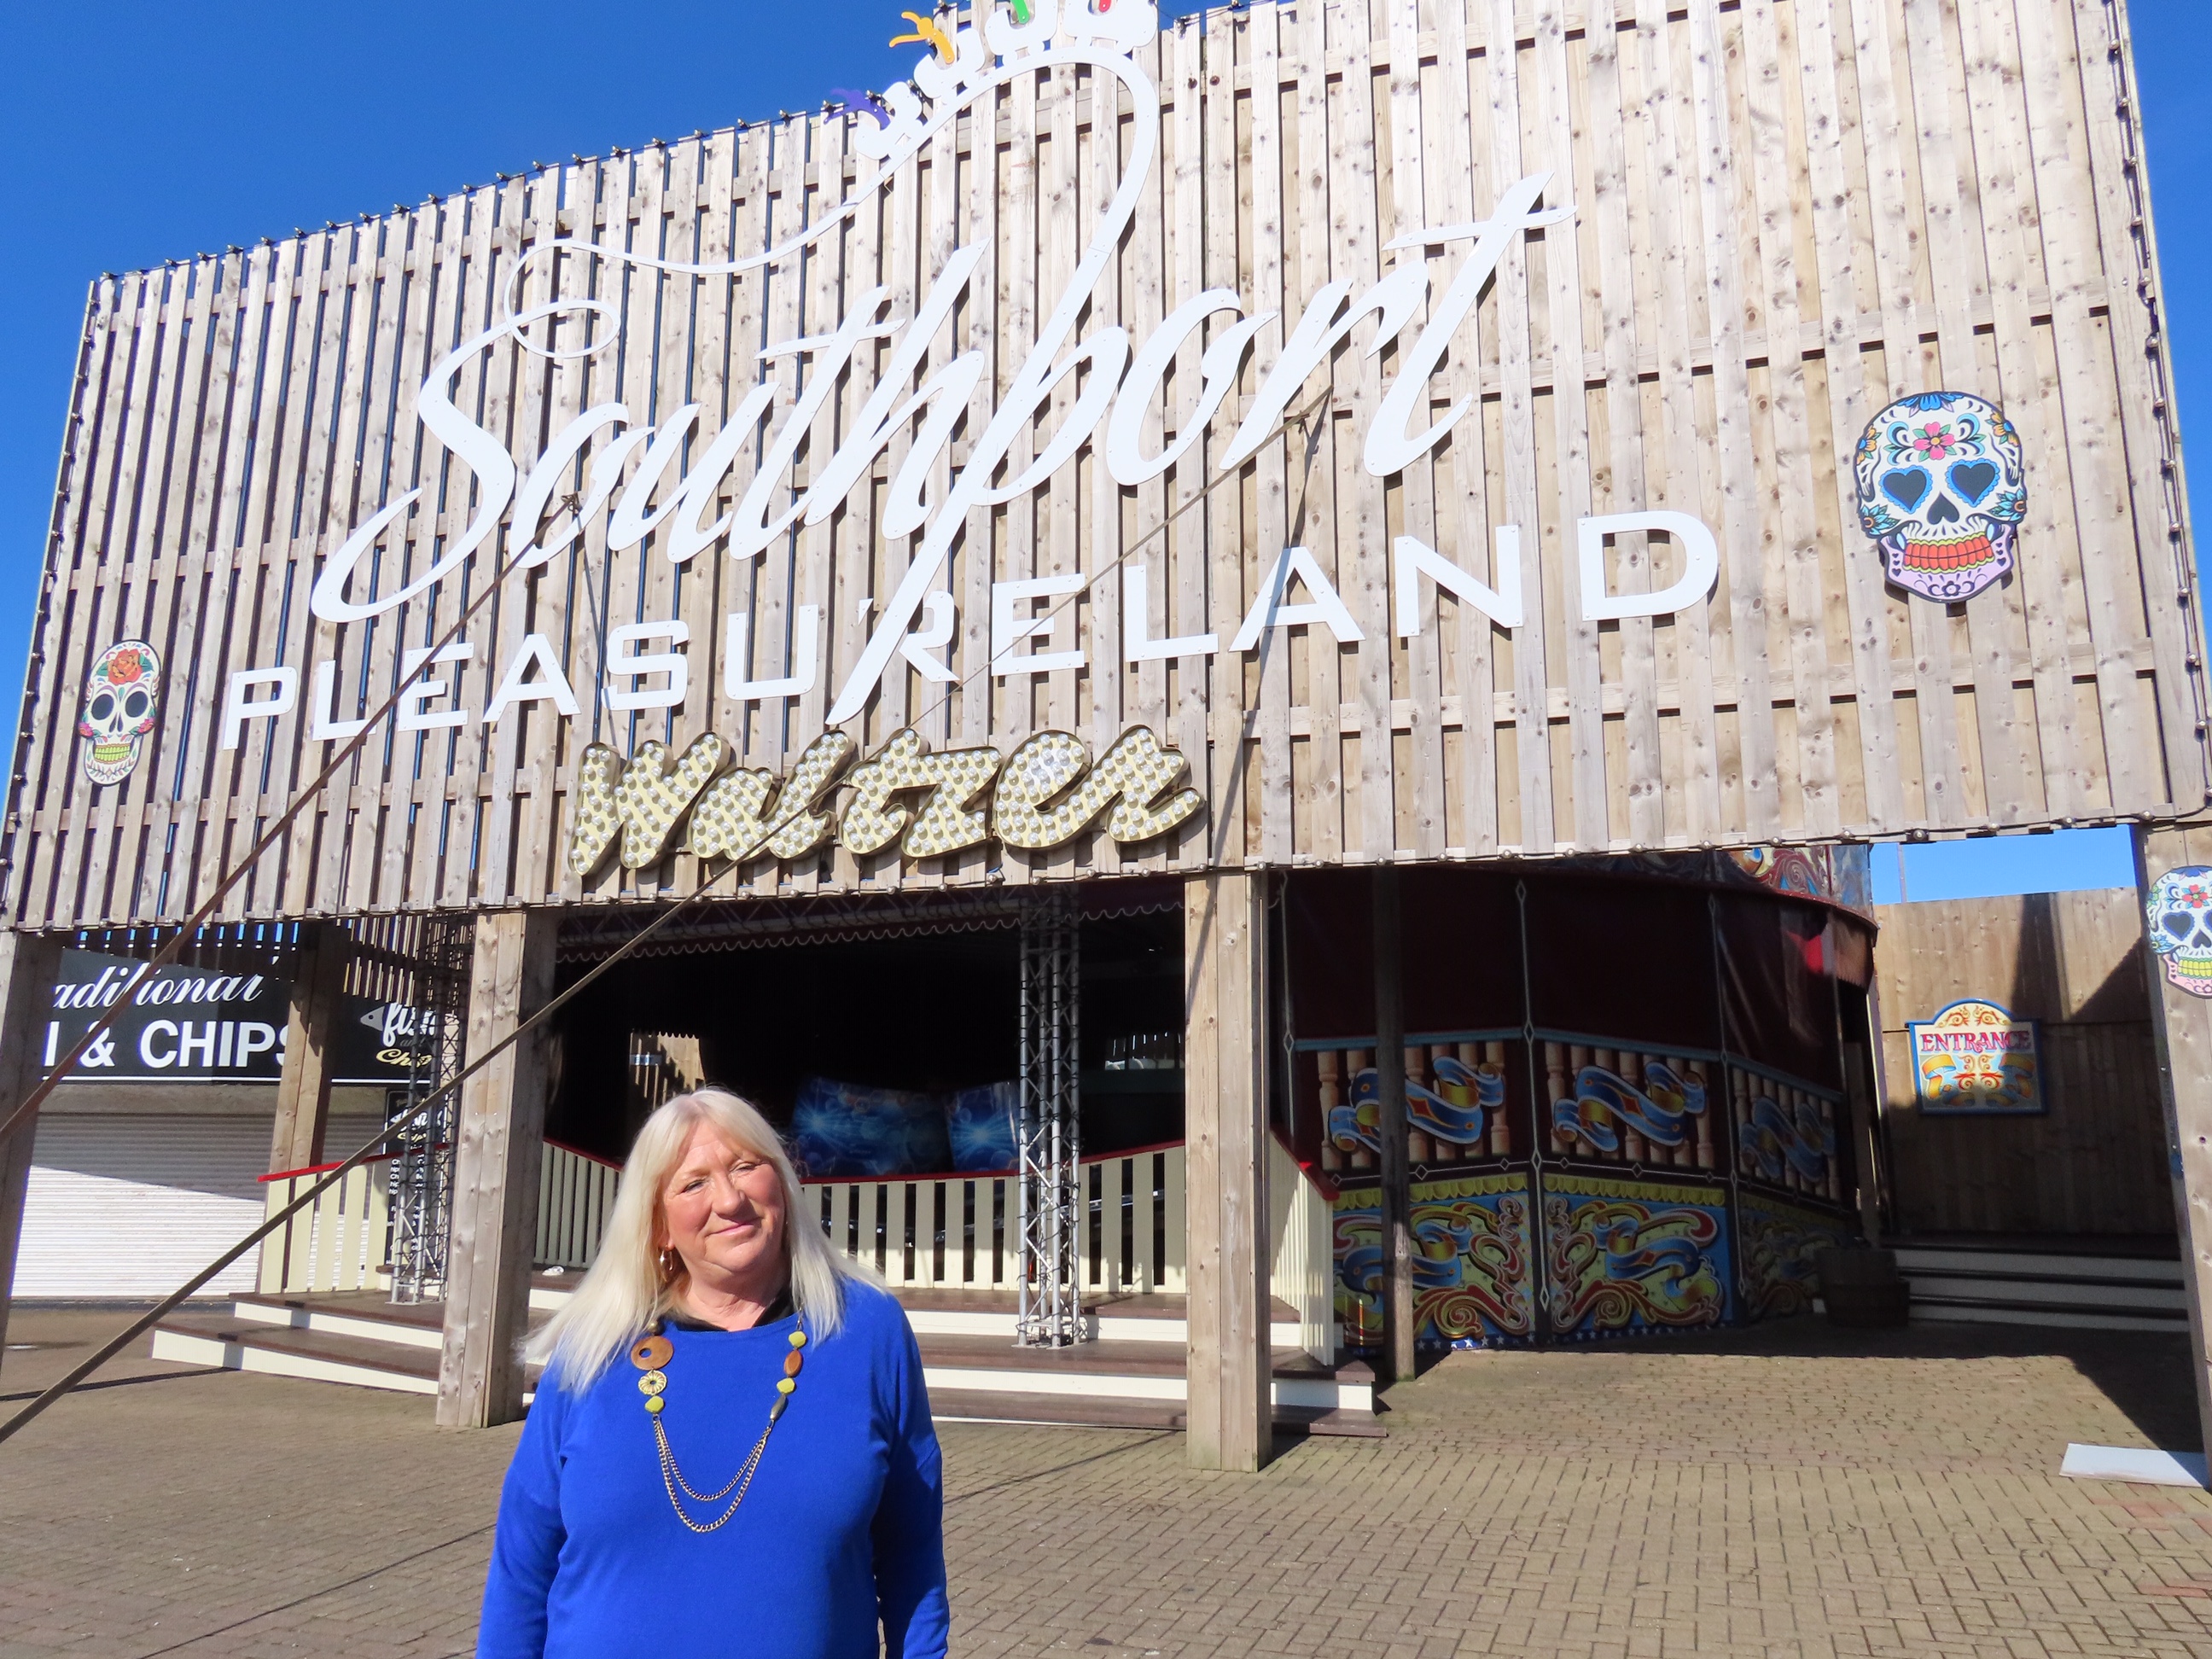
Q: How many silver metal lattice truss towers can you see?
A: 2